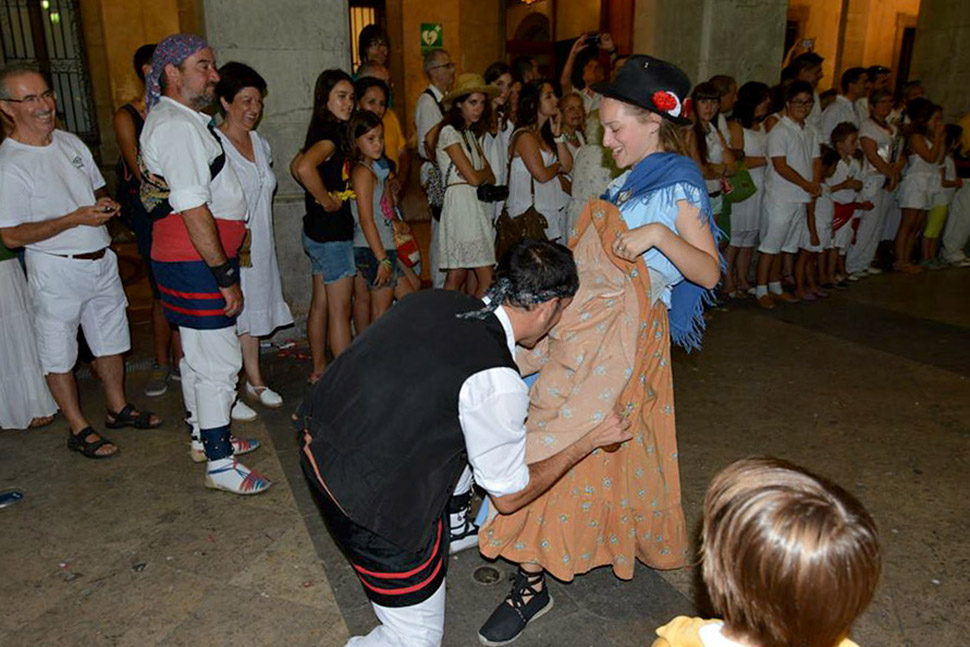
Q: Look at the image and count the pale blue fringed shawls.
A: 1